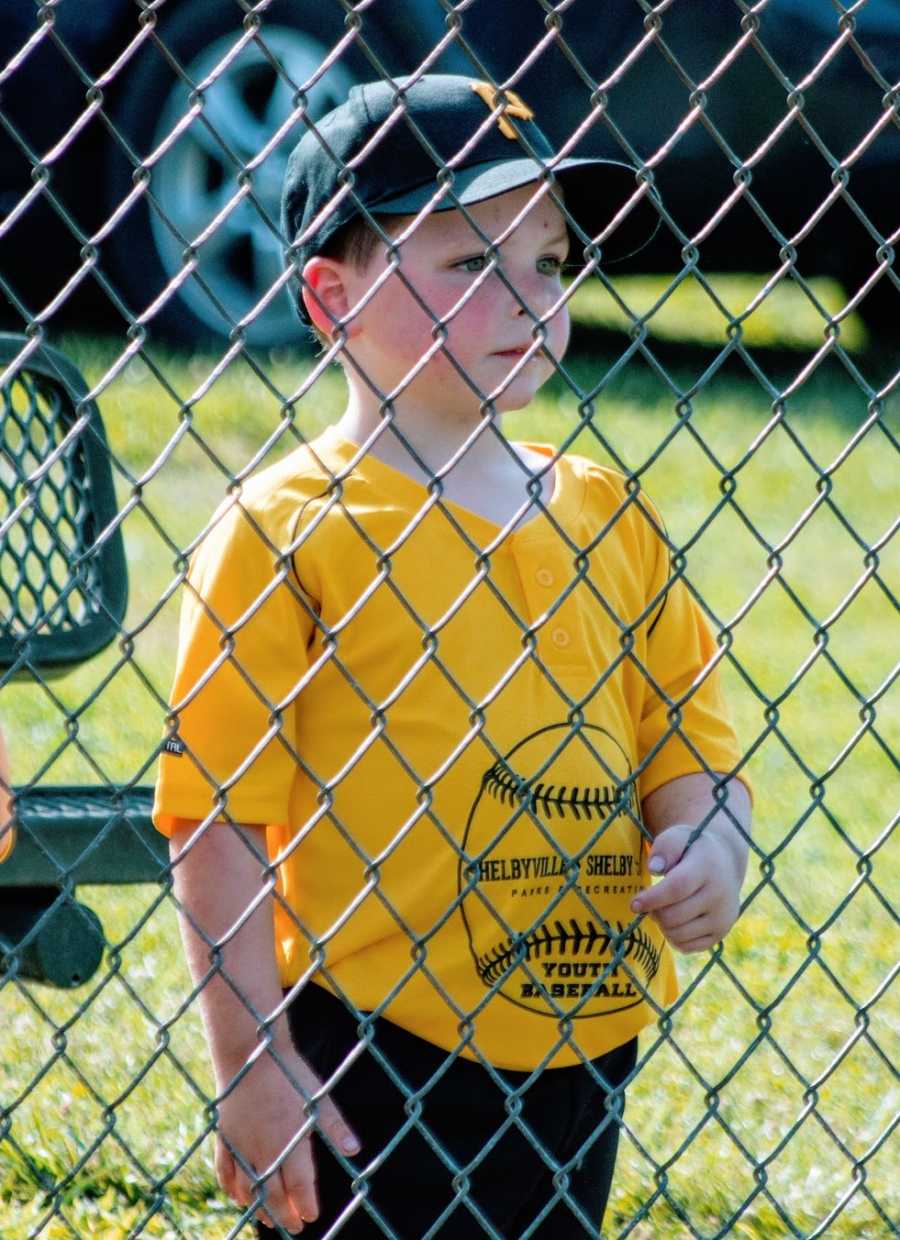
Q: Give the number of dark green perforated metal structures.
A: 1